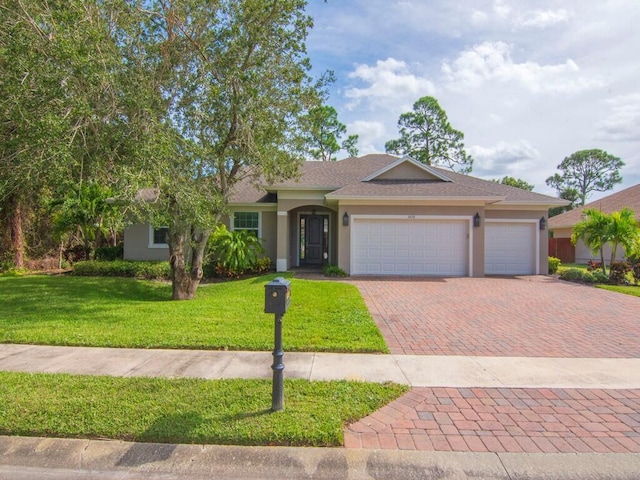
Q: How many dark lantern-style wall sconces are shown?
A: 3